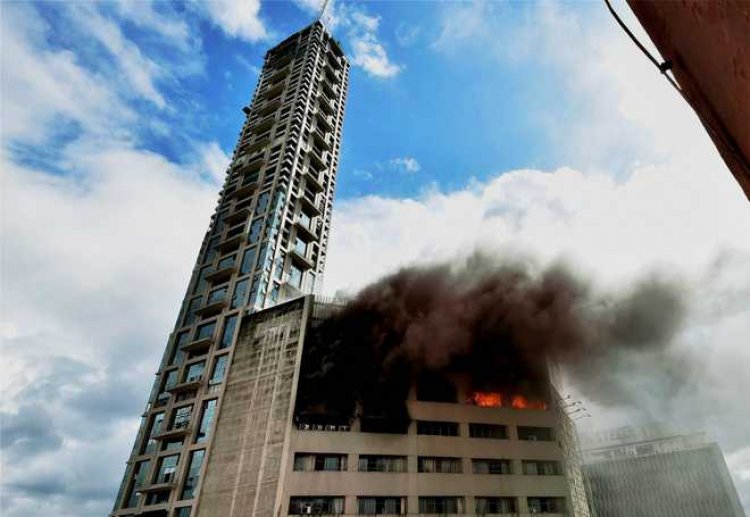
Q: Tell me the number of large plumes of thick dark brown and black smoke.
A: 1